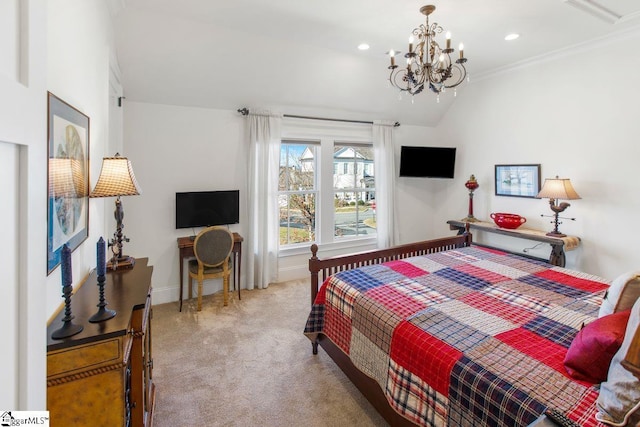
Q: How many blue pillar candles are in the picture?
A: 2